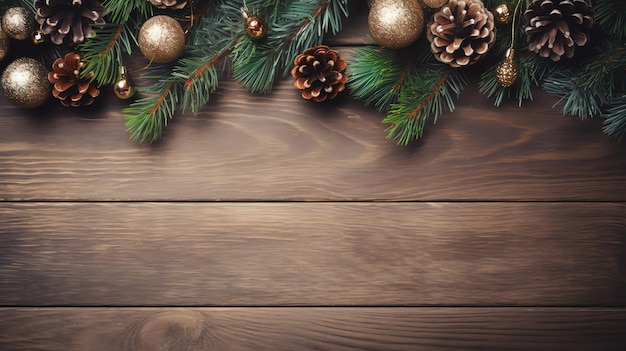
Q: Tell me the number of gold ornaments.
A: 11